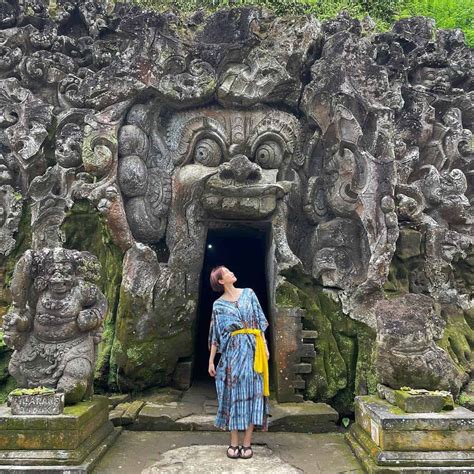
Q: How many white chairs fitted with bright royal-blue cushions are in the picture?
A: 0